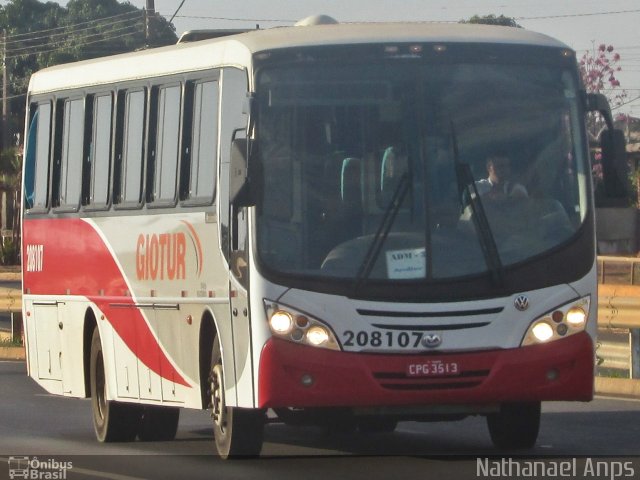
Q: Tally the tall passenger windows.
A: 6